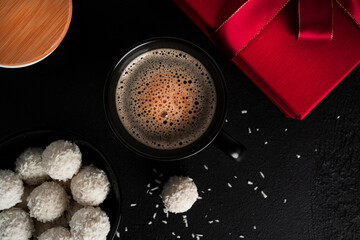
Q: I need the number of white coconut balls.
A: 9